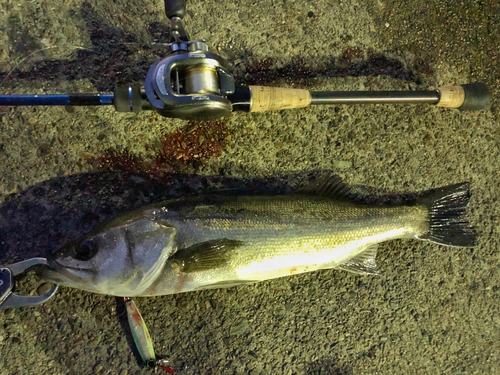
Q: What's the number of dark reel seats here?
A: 1